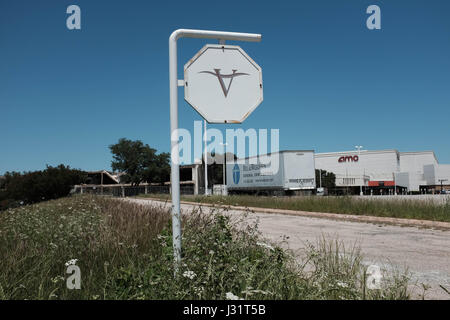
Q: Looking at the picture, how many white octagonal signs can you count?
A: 1